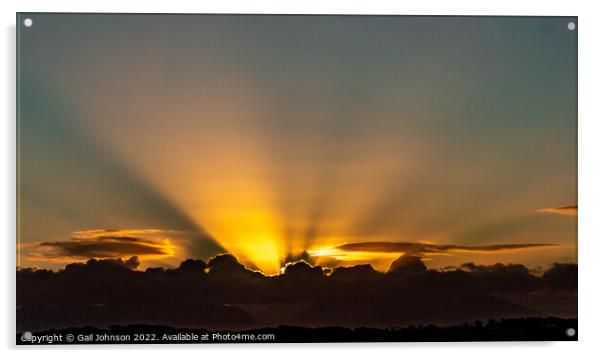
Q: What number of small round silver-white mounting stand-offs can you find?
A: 4